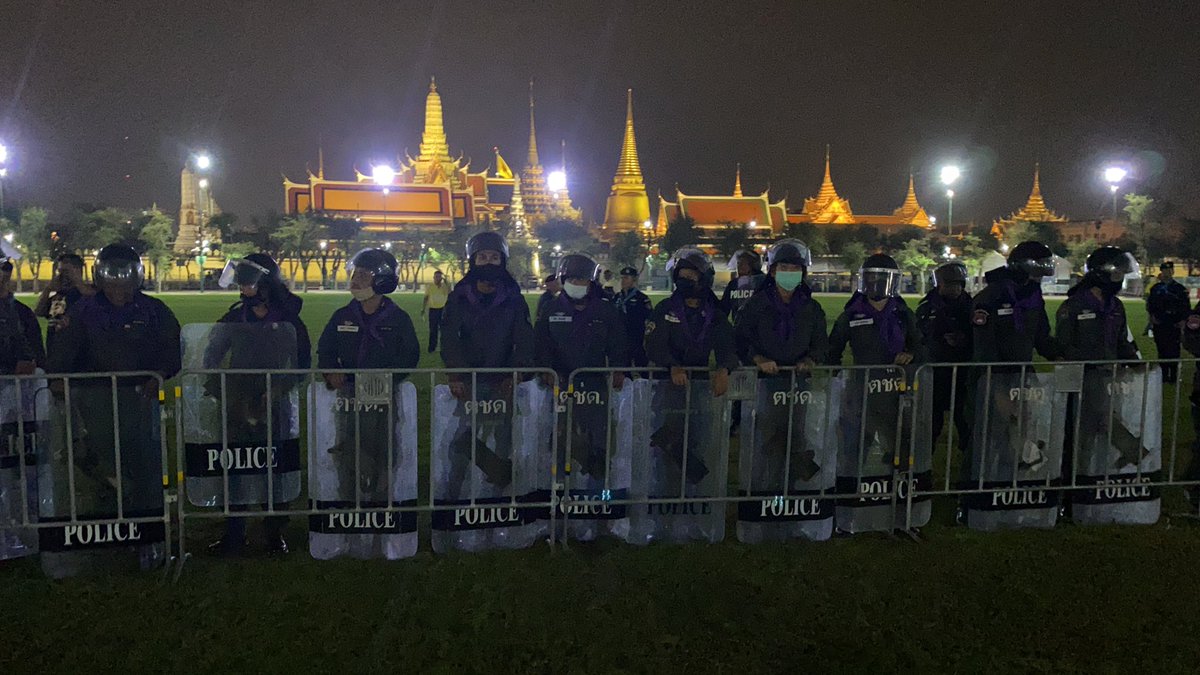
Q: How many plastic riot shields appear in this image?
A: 11